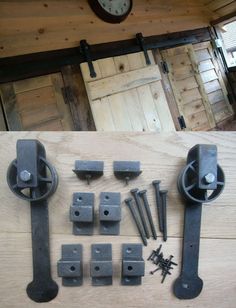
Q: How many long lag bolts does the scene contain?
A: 5